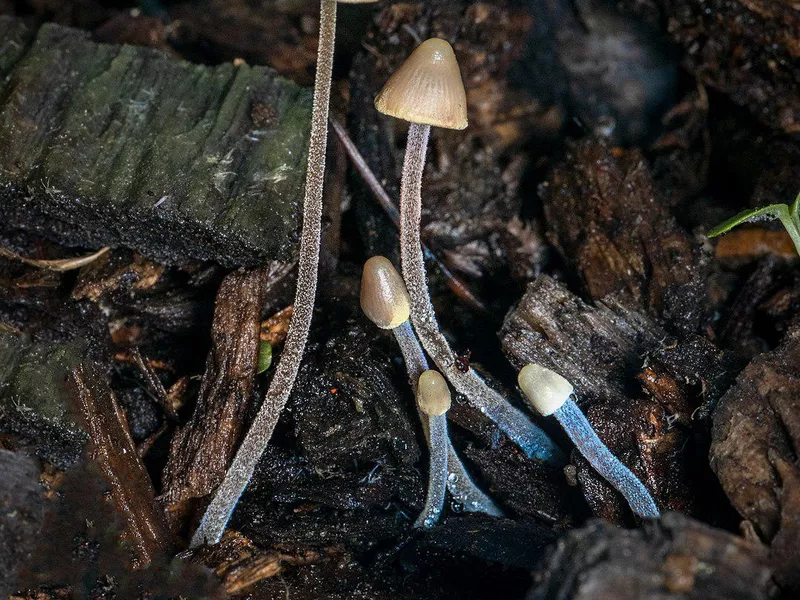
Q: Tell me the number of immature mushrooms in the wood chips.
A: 3